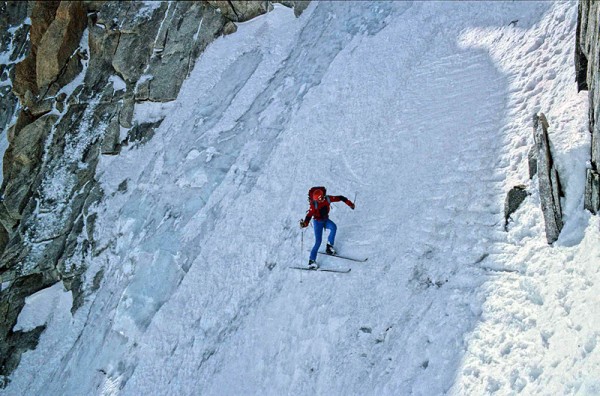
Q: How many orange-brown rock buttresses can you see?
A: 1